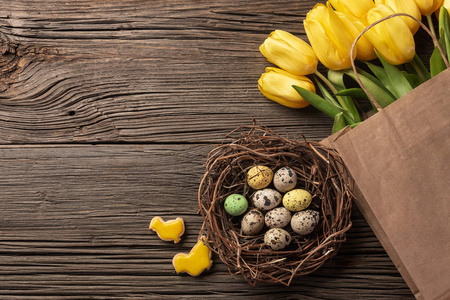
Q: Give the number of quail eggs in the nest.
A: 9